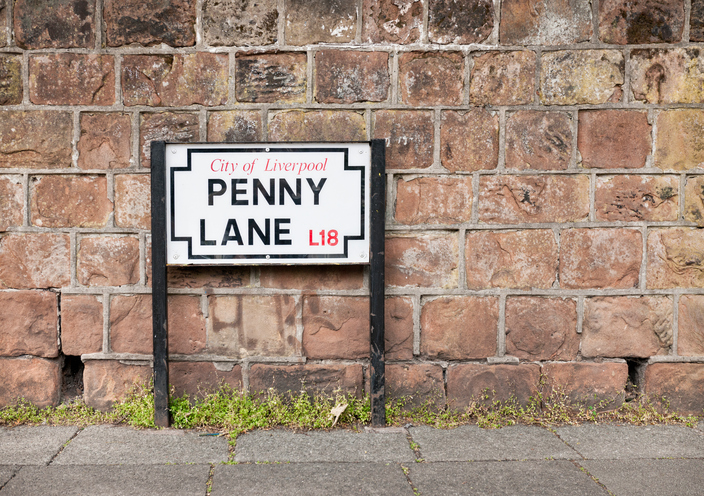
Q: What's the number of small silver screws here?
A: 6